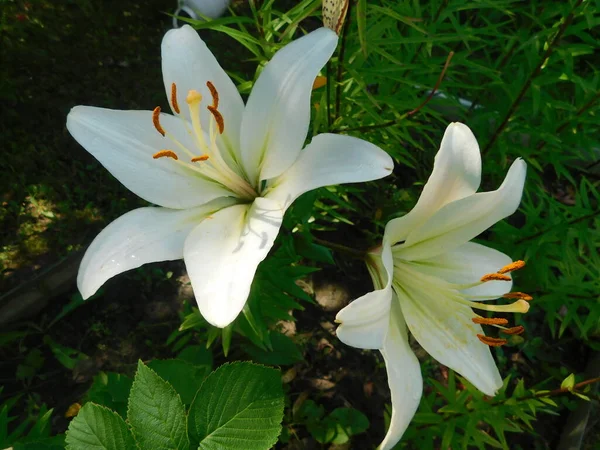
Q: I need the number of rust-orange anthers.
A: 12